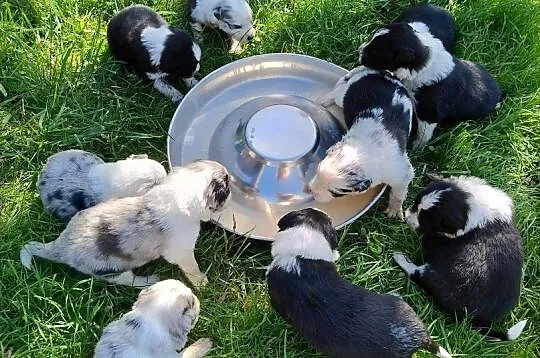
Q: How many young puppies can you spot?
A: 10